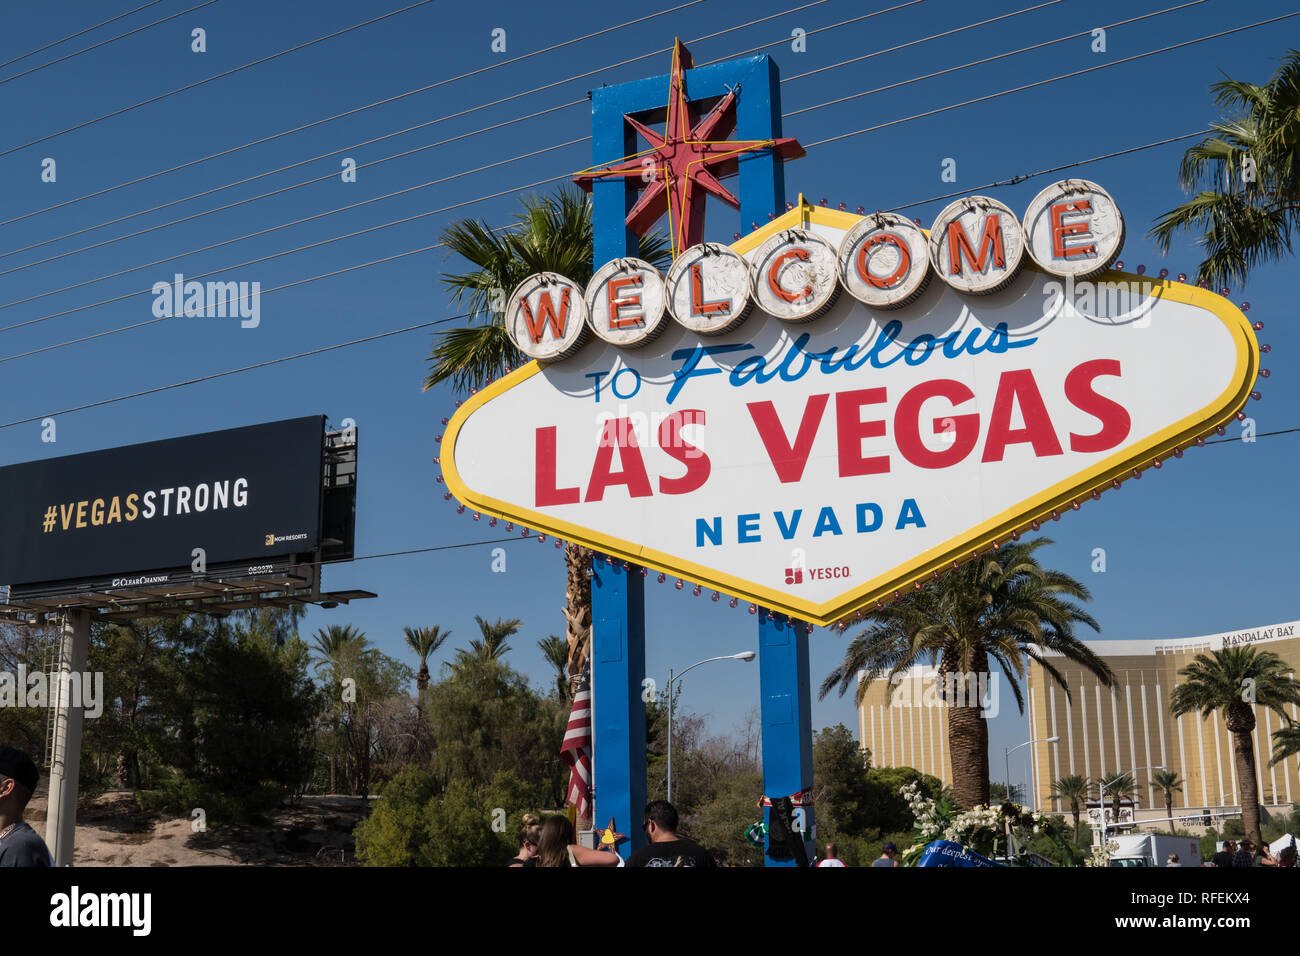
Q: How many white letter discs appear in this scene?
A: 7